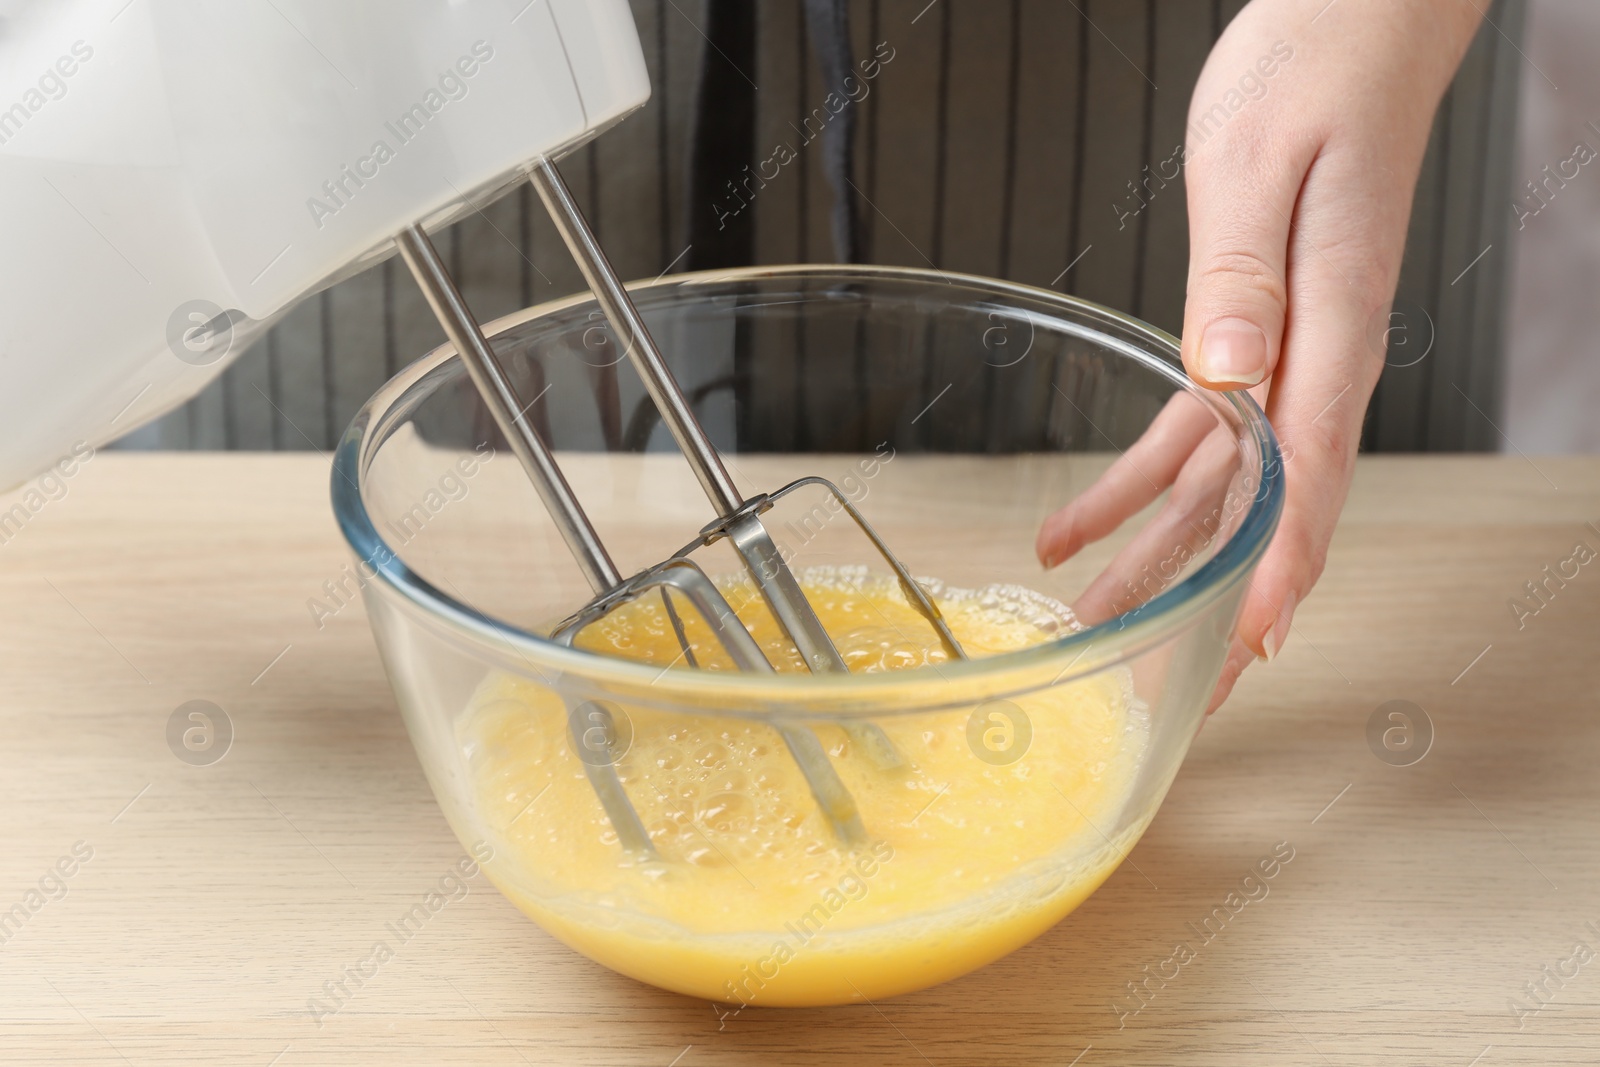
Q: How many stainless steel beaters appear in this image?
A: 2